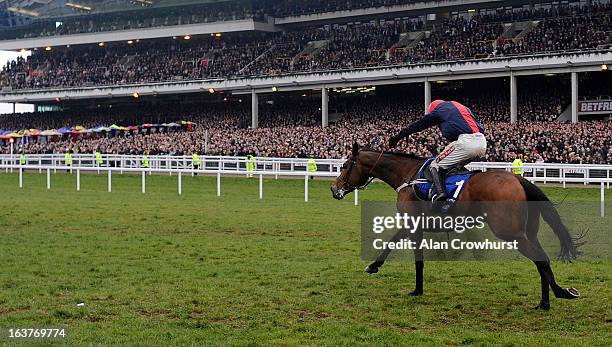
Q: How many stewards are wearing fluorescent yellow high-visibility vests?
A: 8